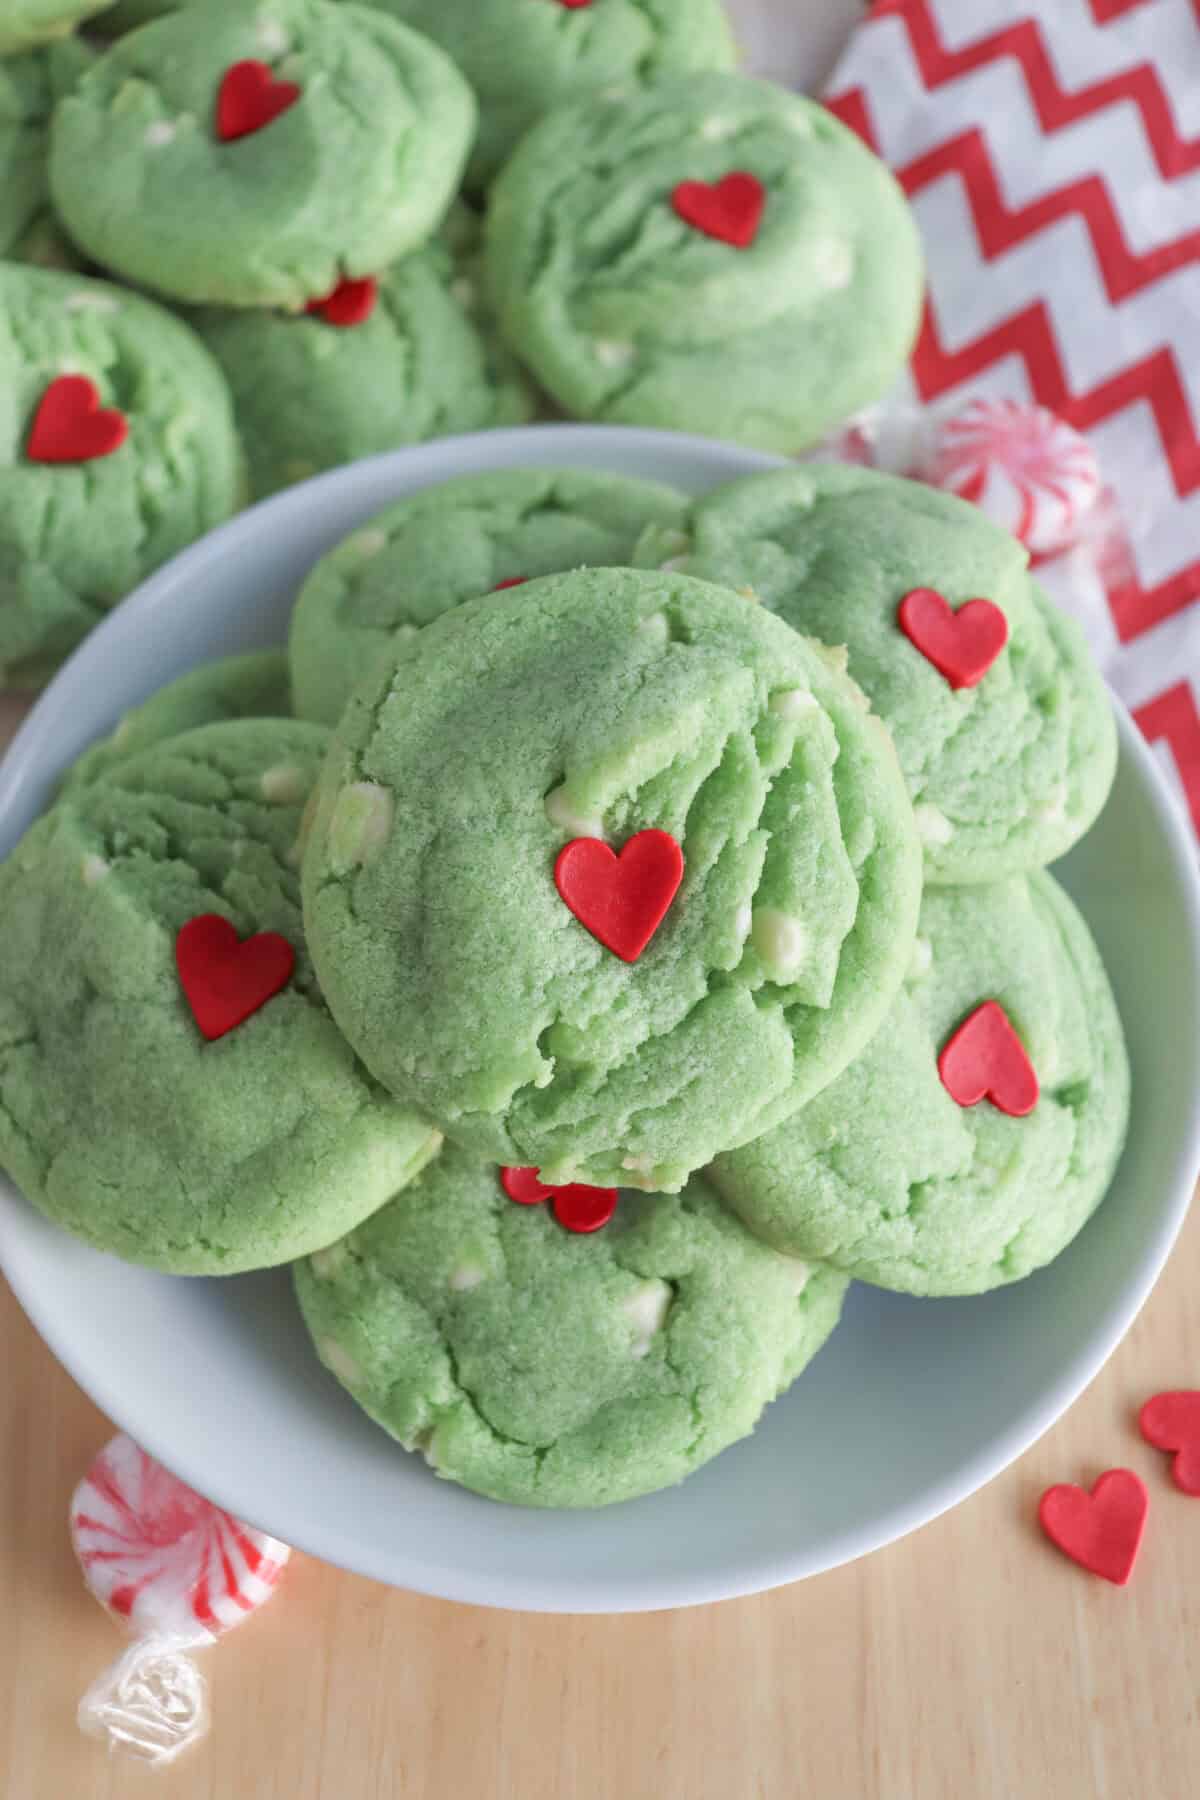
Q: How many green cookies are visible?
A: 14